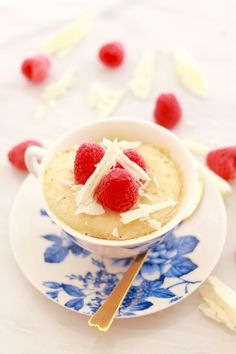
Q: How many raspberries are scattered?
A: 5